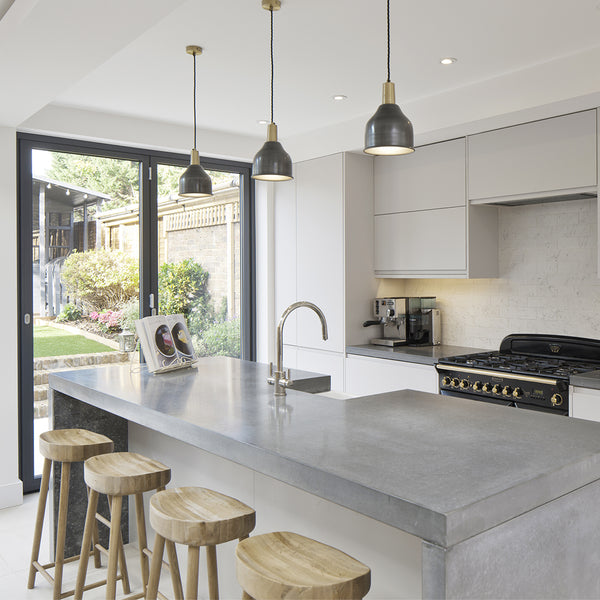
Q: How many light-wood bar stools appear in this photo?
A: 4